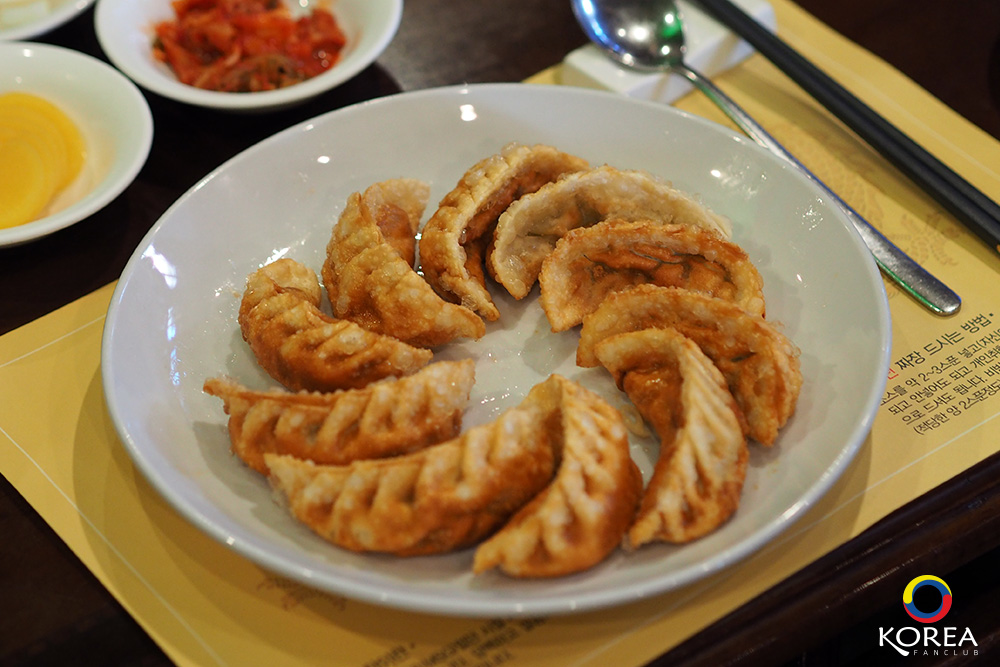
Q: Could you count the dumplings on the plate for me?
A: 10